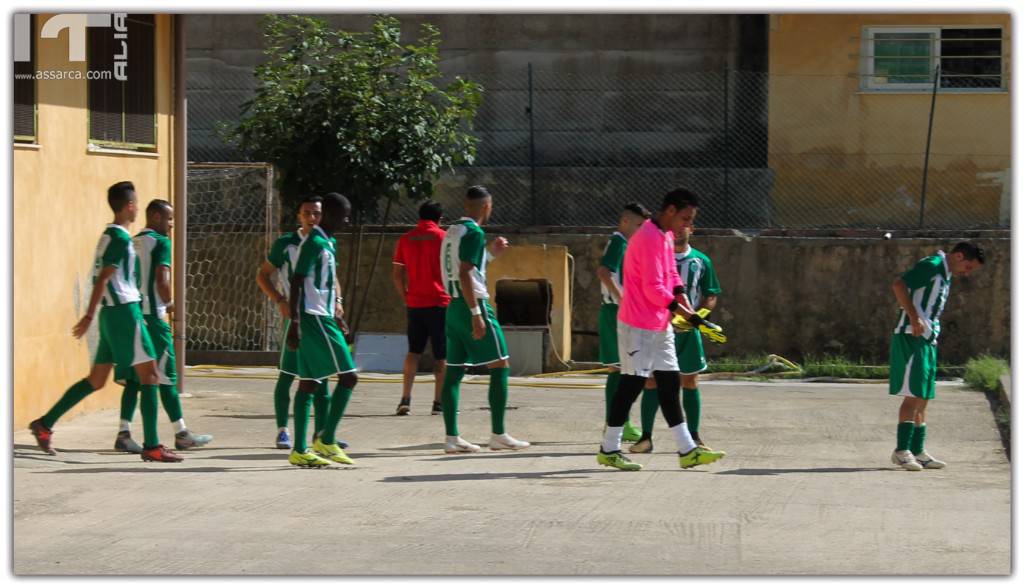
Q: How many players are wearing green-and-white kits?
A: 8